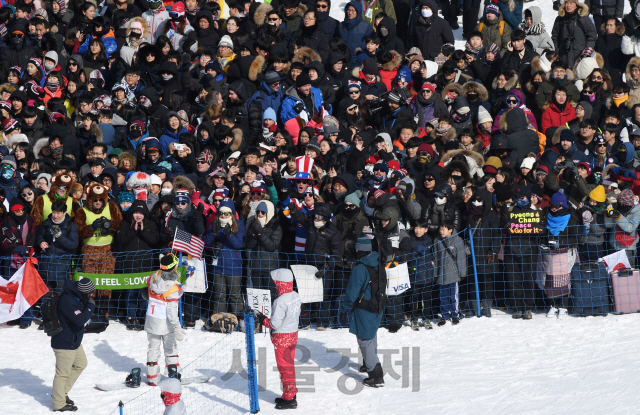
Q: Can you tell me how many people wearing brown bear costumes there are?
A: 2